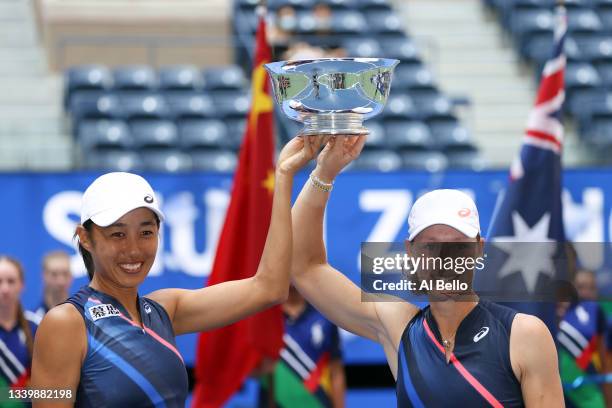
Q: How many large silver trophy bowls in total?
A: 1